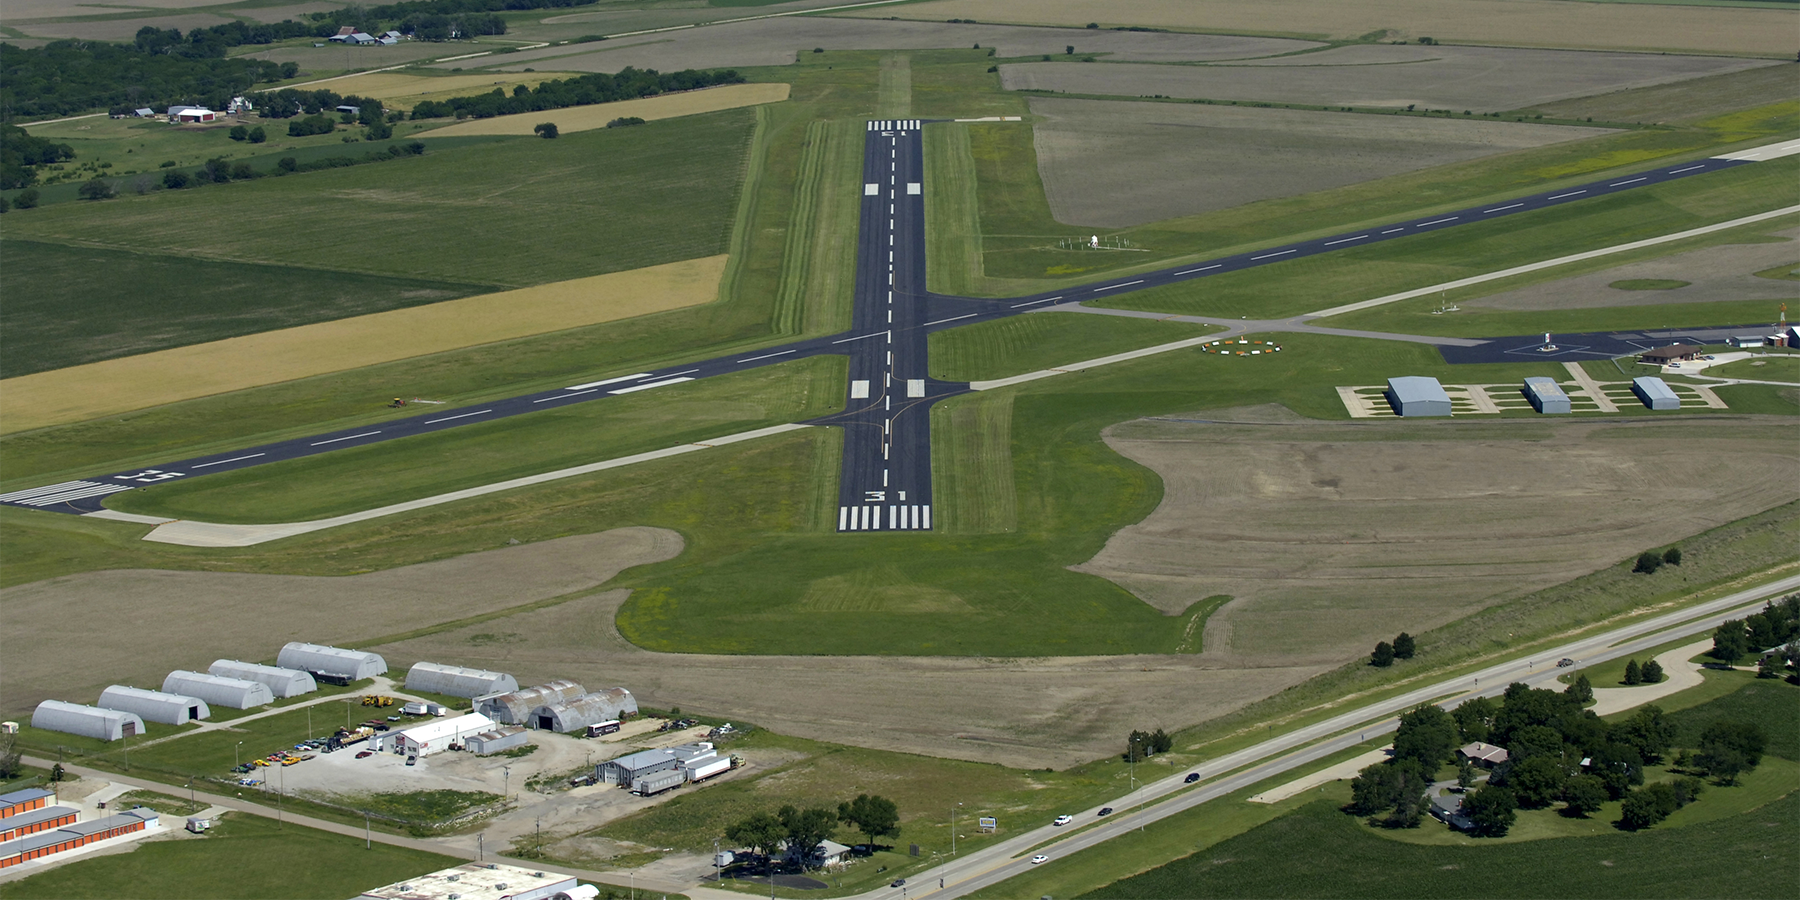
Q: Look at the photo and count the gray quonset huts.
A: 8